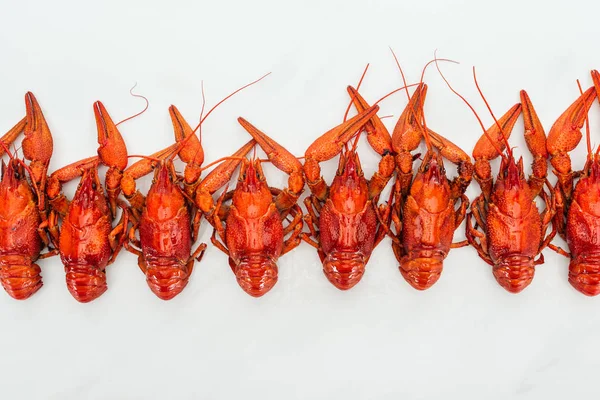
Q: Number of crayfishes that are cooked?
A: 8